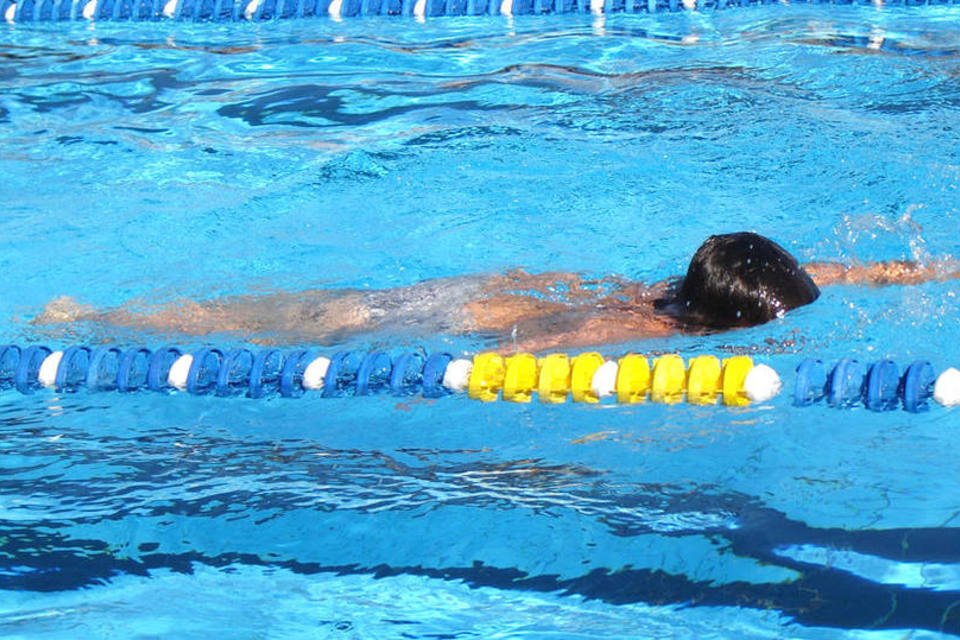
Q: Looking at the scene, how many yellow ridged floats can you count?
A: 8